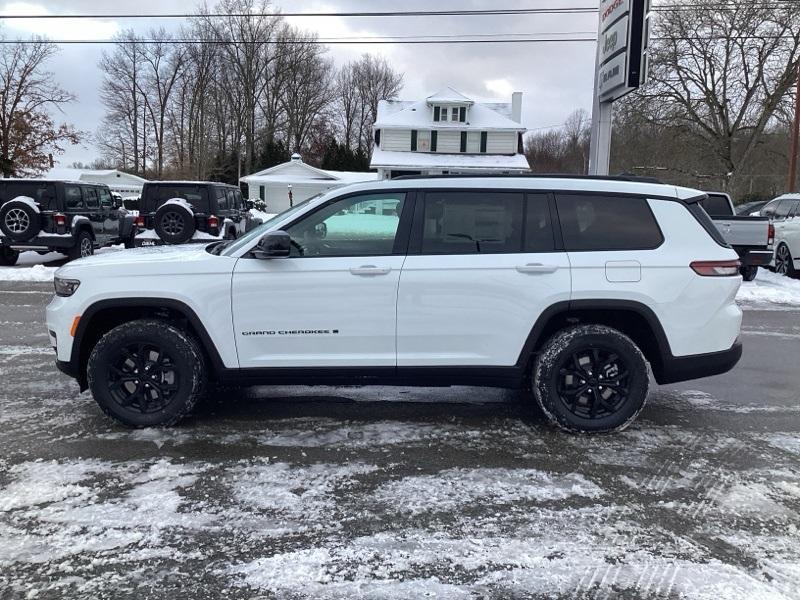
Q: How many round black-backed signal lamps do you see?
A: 0